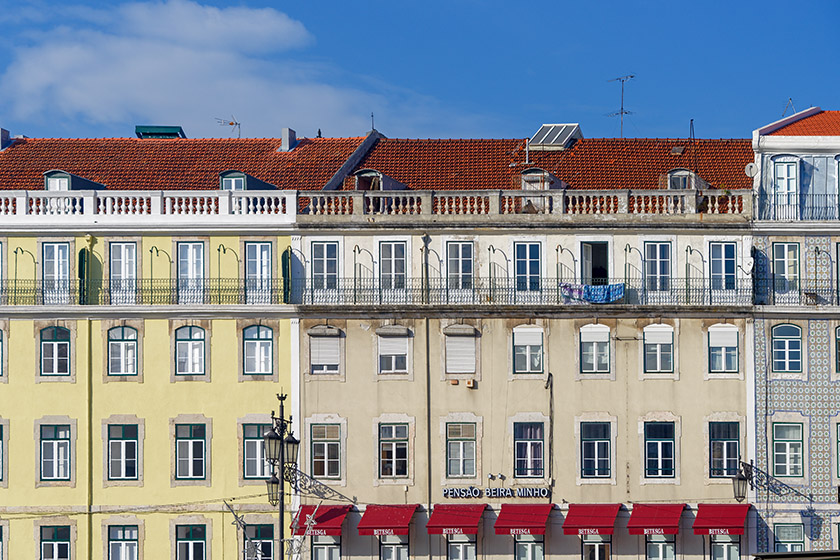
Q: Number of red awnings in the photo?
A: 7